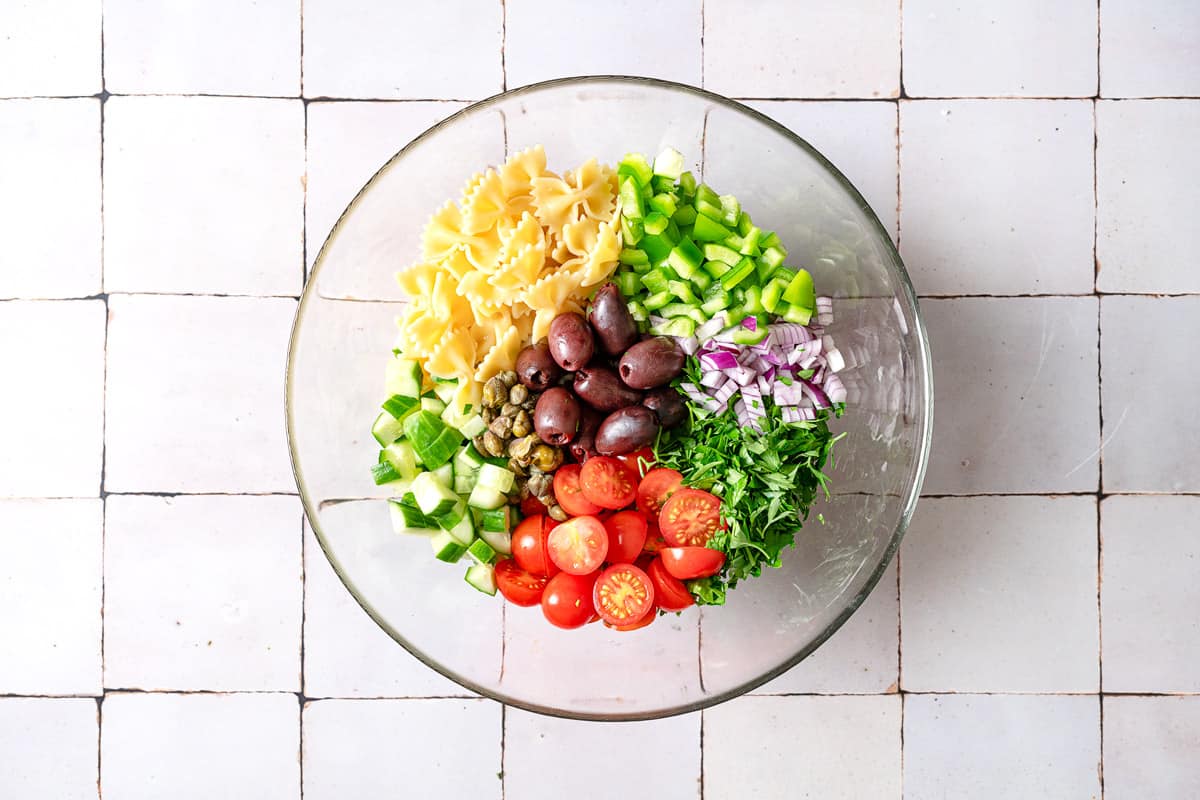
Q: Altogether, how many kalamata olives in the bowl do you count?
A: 9